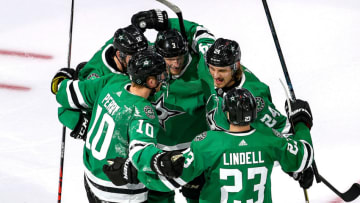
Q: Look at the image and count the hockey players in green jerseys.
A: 5